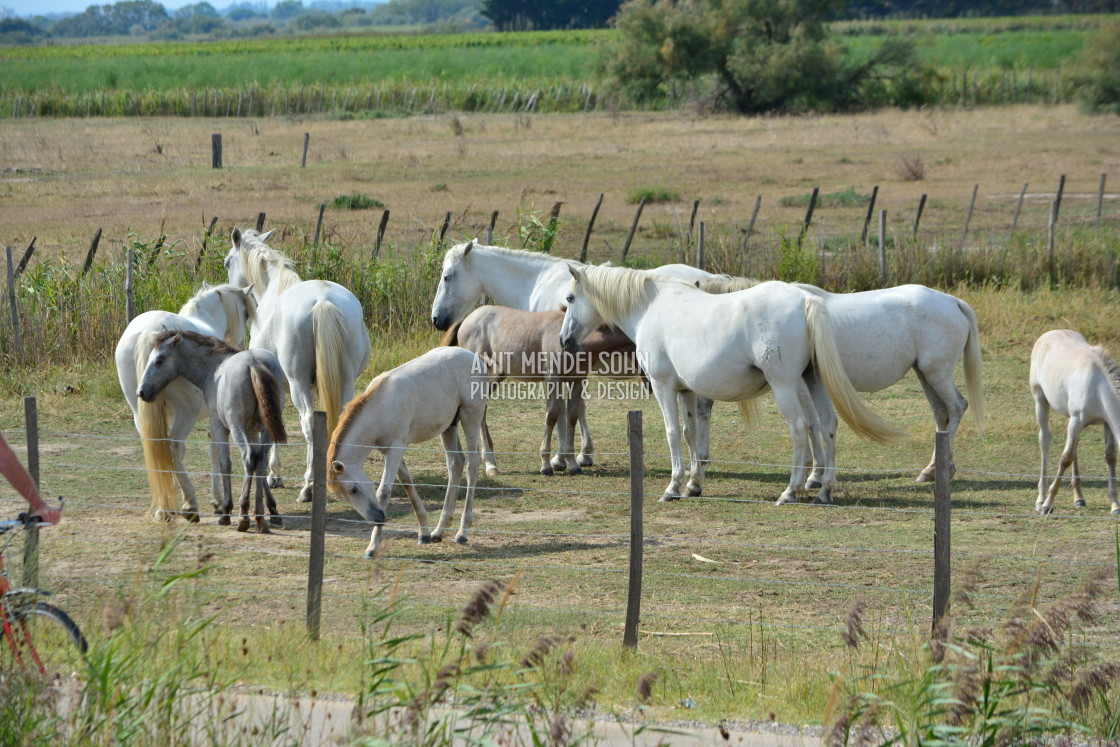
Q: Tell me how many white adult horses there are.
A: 5